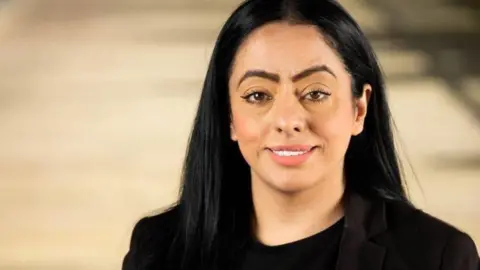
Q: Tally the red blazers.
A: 0